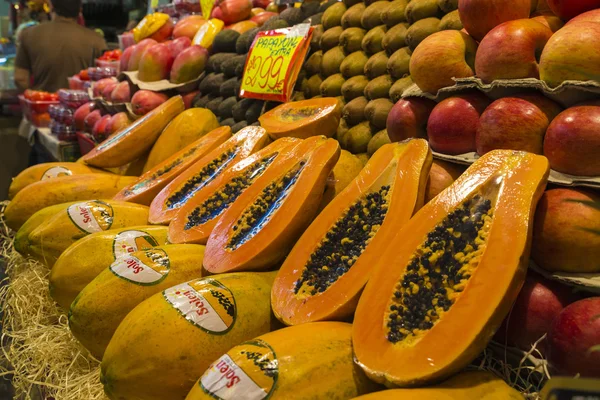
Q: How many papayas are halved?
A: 8